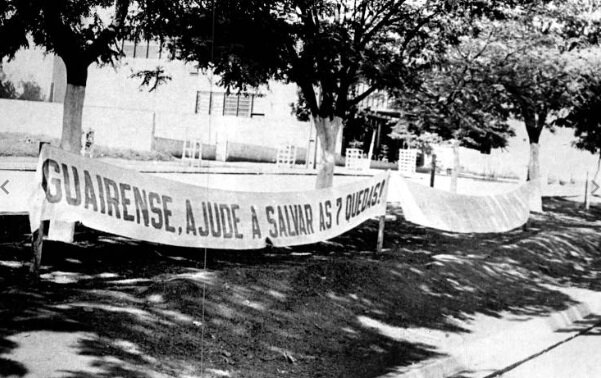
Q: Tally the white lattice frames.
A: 4